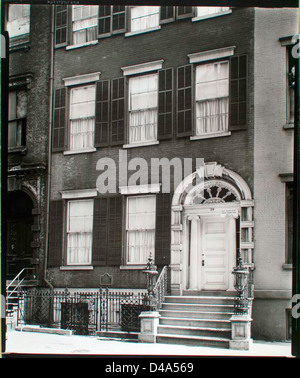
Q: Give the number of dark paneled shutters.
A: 15